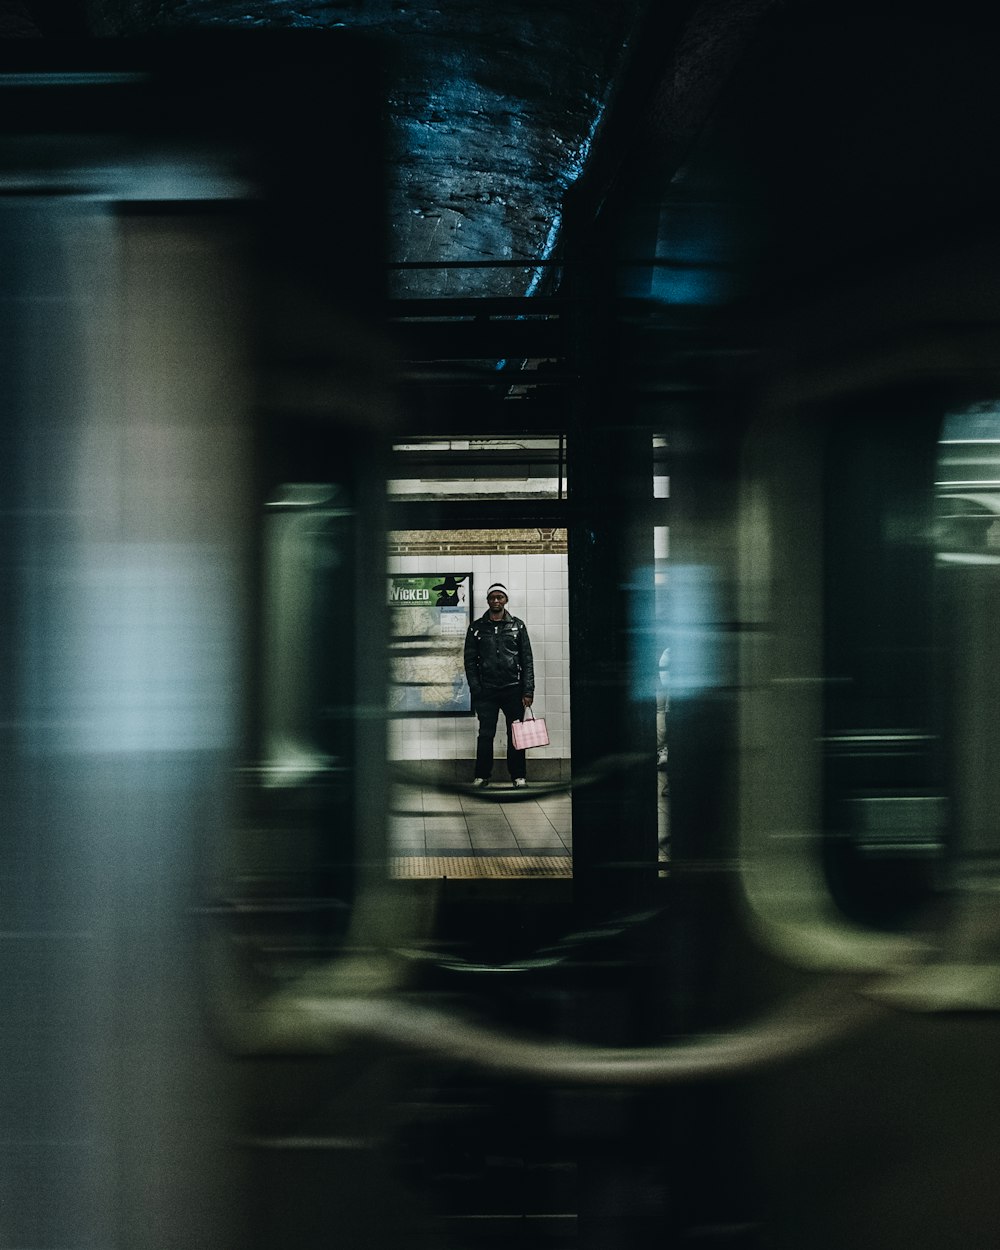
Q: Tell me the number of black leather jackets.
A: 1